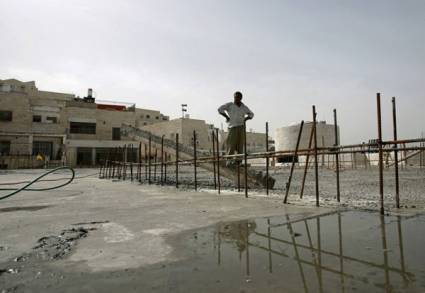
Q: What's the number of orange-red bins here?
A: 0